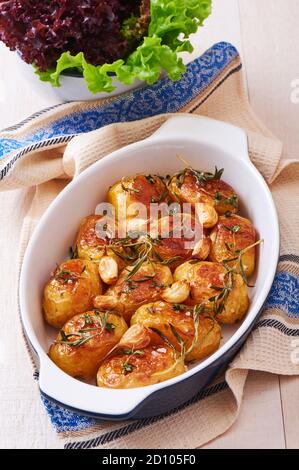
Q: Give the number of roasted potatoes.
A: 11